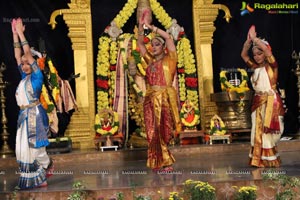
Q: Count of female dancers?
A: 3